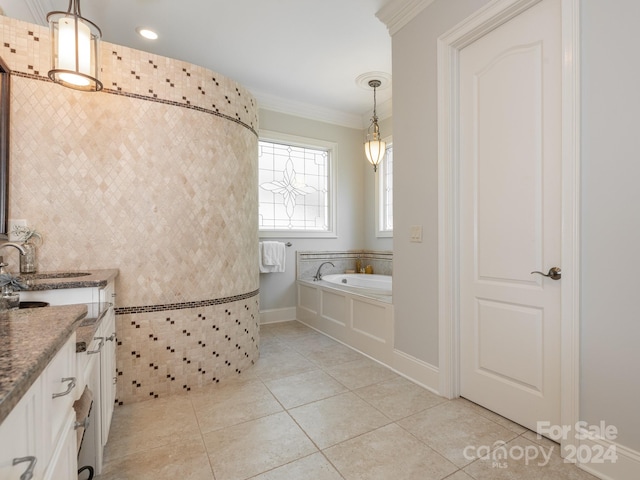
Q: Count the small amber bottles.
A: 2